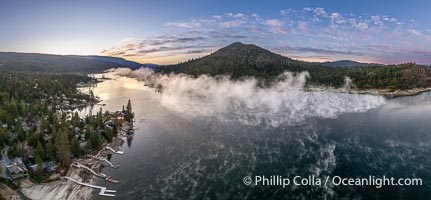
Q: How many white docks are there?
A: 4